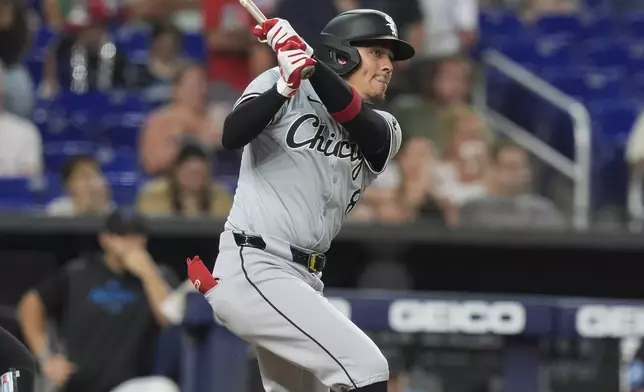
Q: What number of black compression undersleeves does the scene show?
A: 2